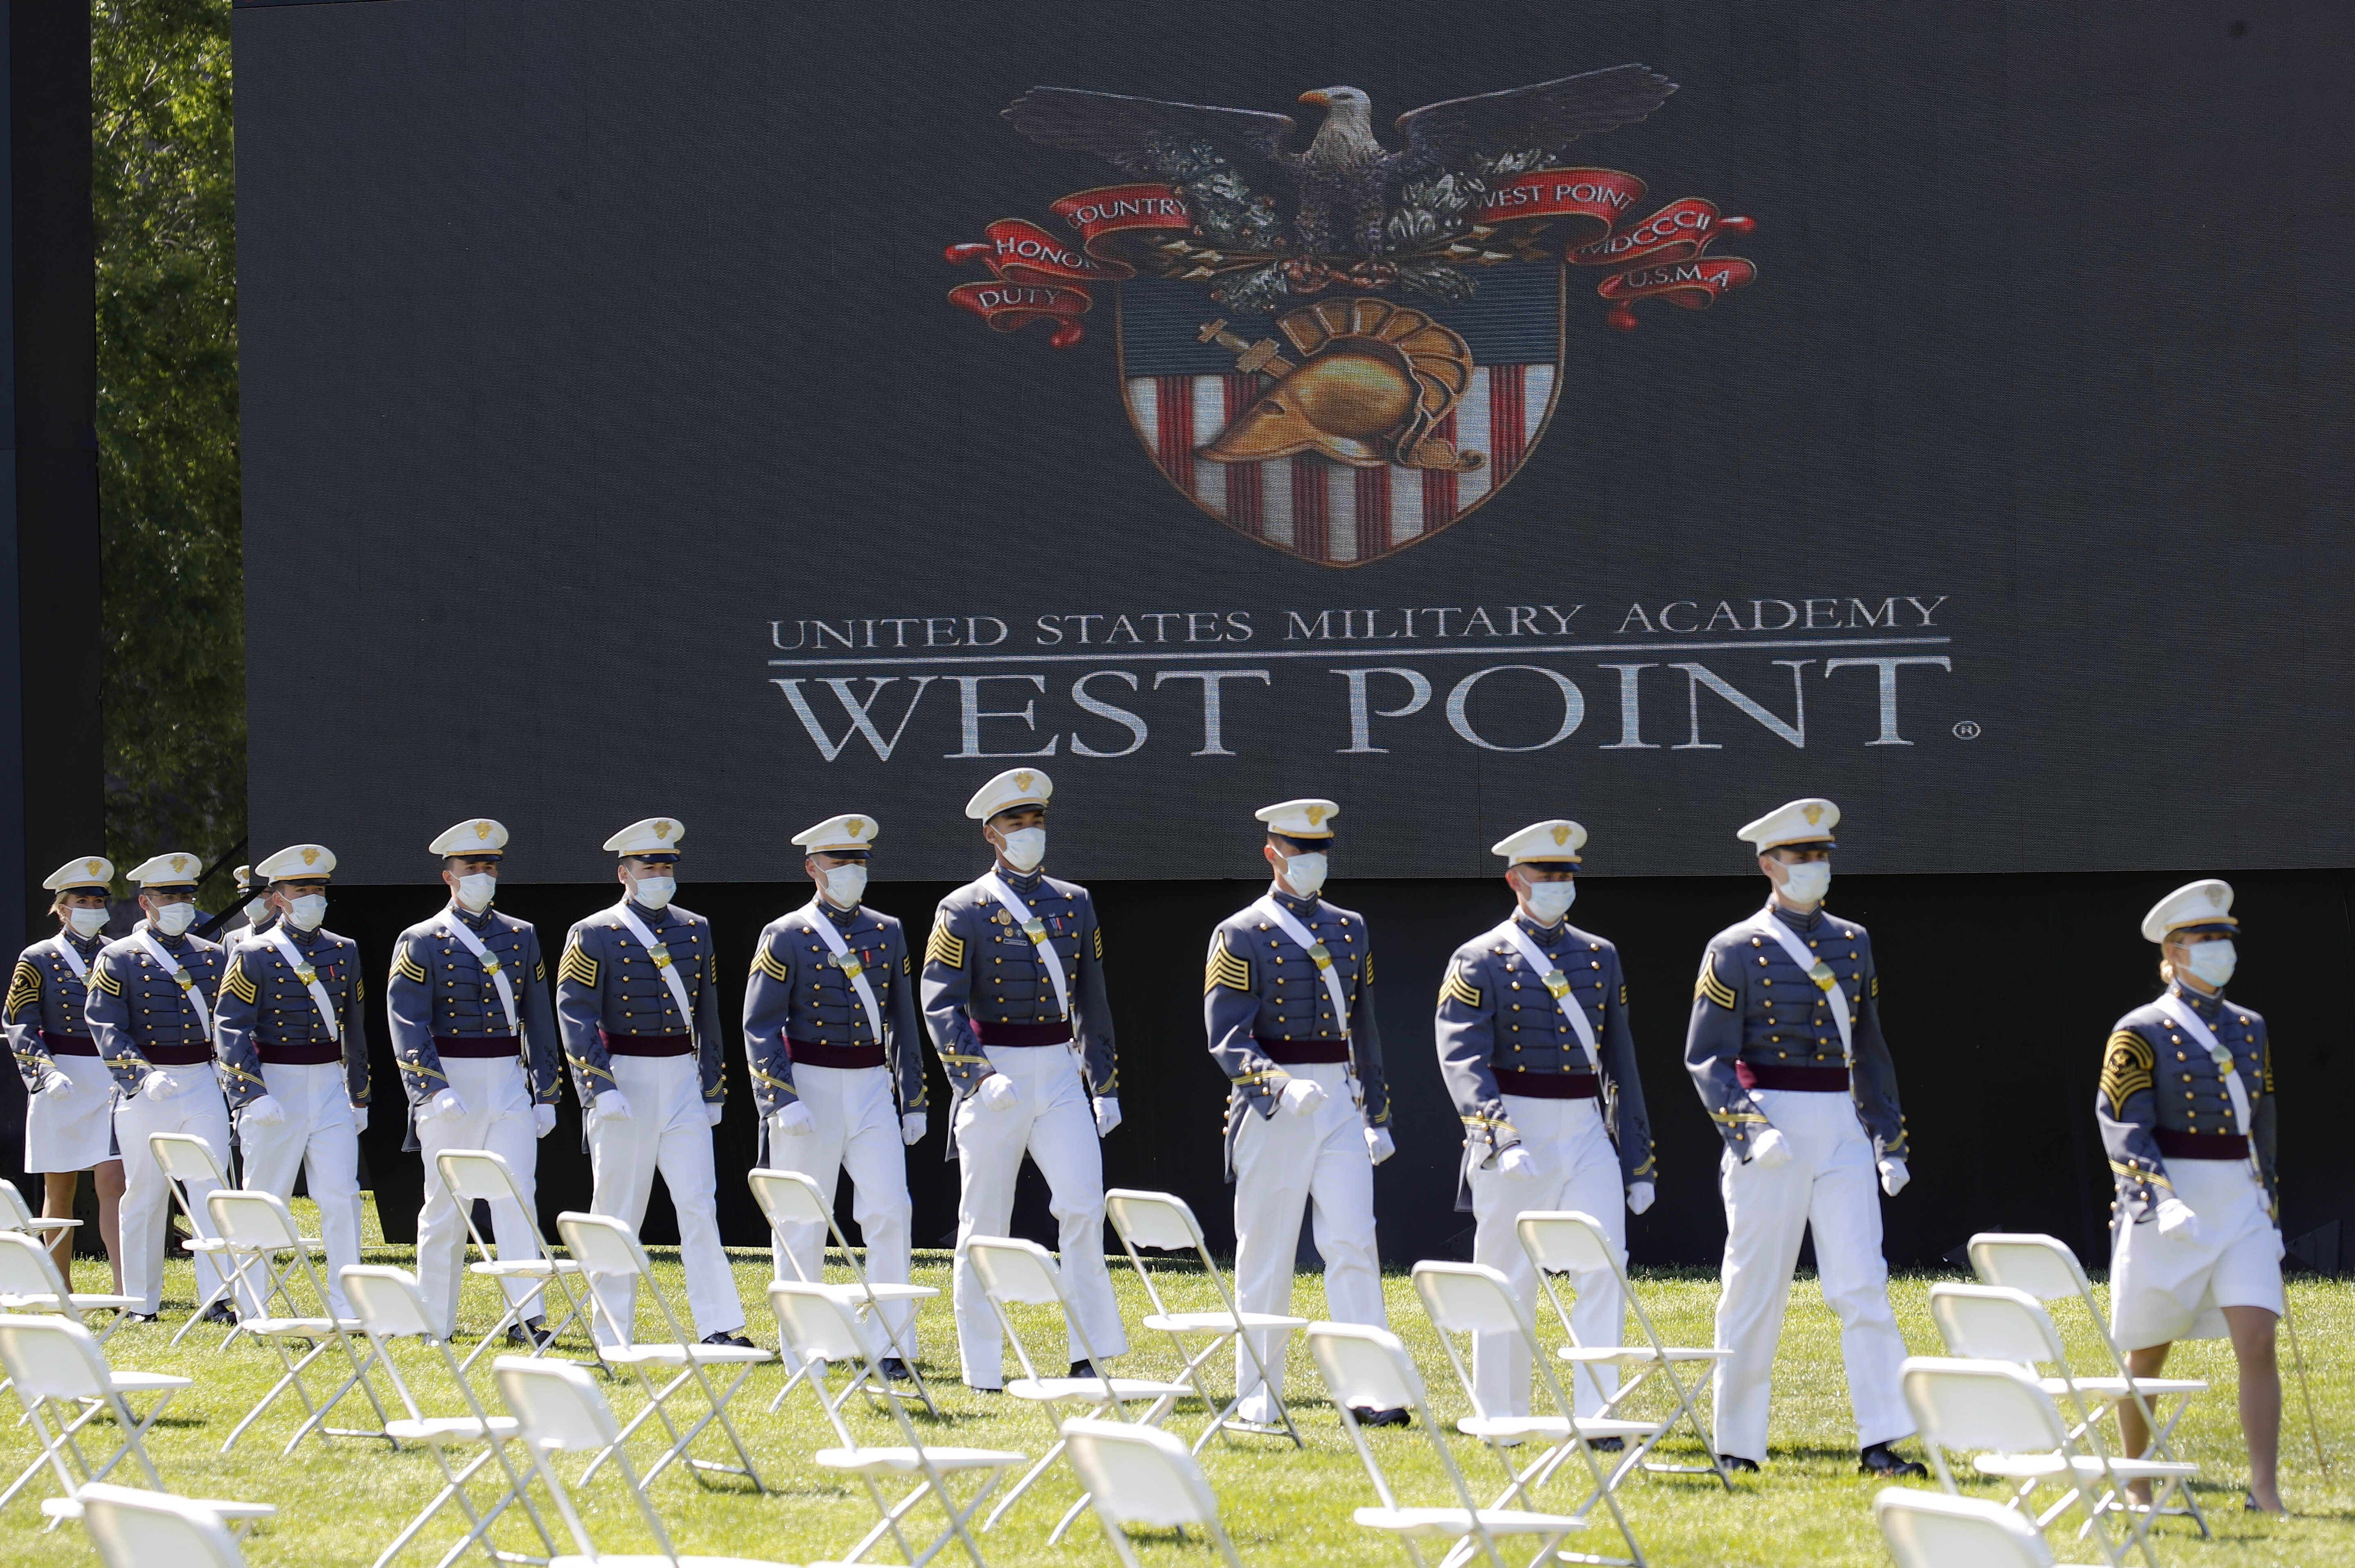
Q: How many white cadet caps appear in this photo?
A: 12